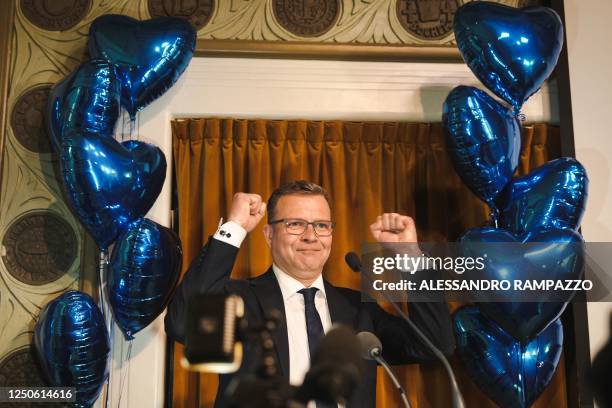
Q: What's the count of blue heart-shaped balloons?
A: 10